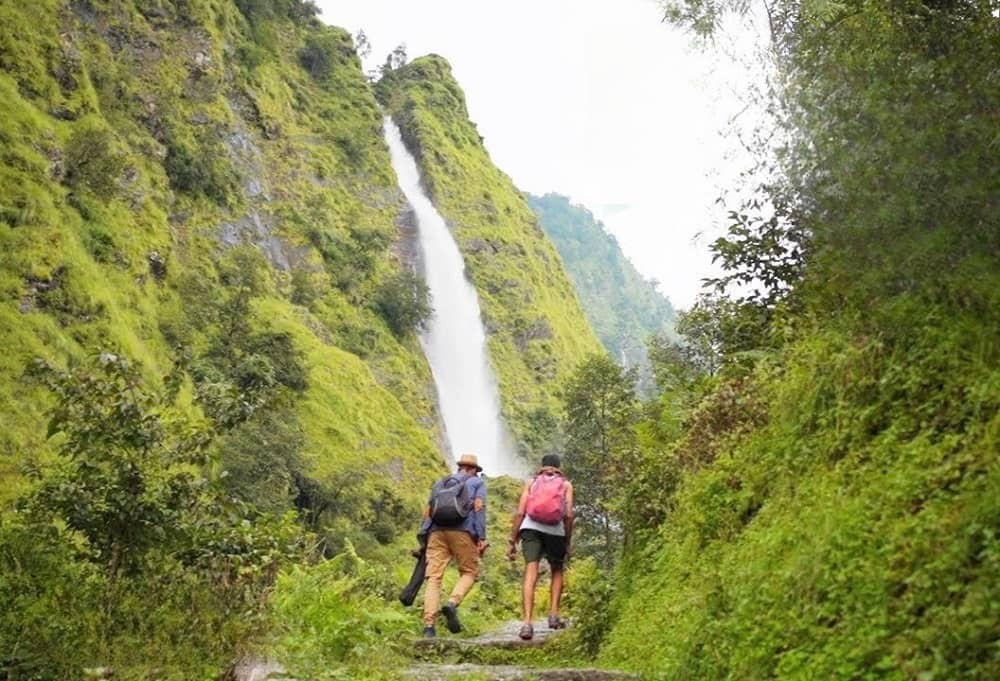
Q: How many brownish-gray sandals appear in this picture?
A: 2